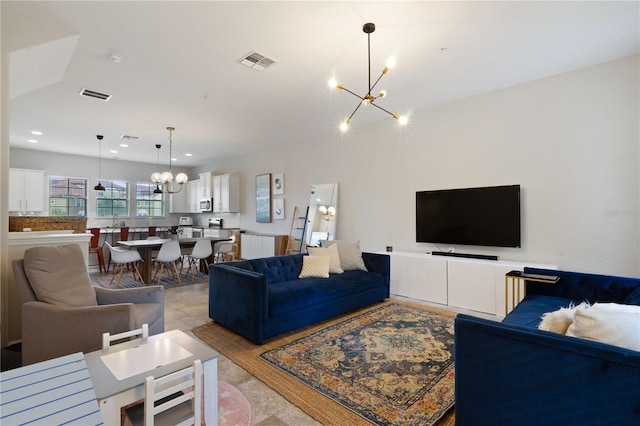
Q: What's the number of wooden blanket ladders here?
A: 1